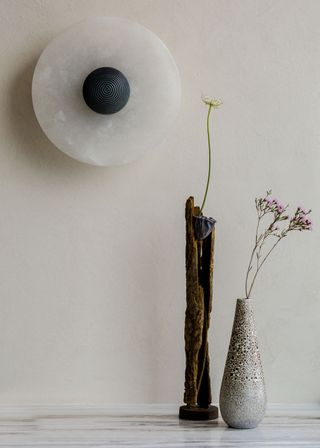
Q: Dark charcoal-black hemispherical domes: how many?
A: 1